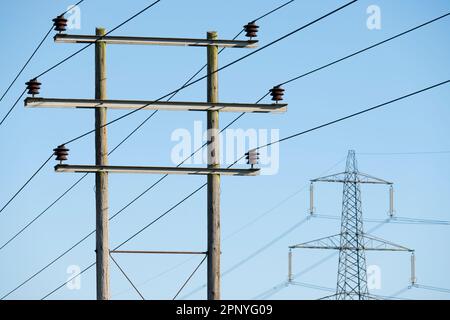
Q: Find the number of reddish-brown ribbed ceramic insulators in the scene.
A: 6